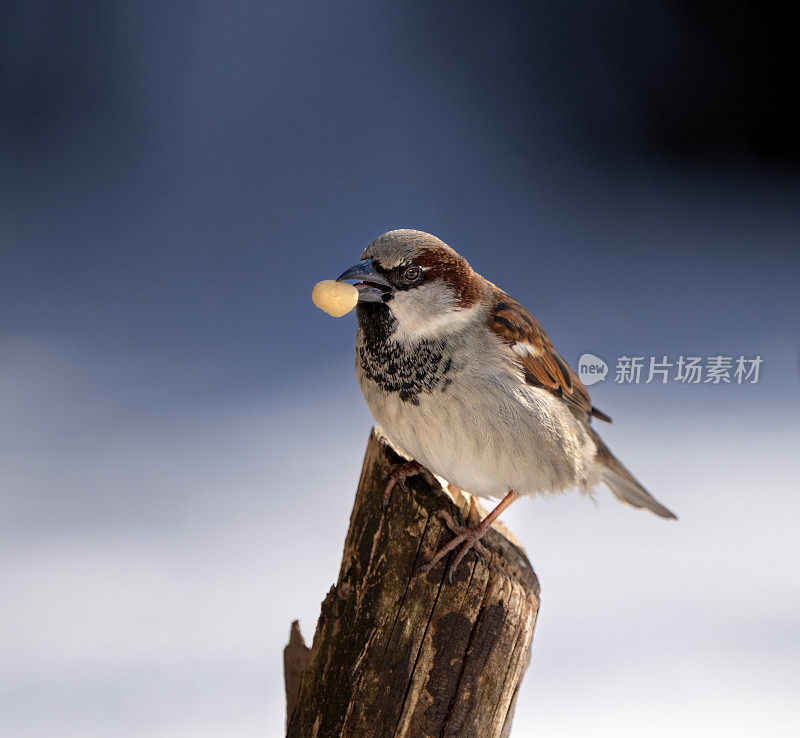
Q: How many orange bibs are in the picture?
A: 0